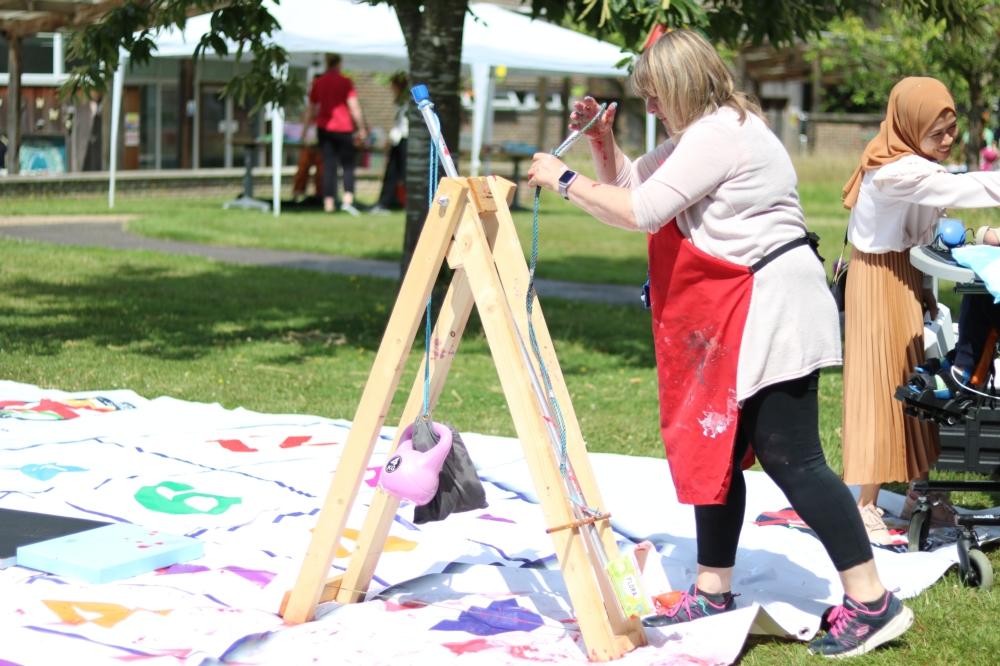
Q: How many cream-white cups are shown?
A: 0